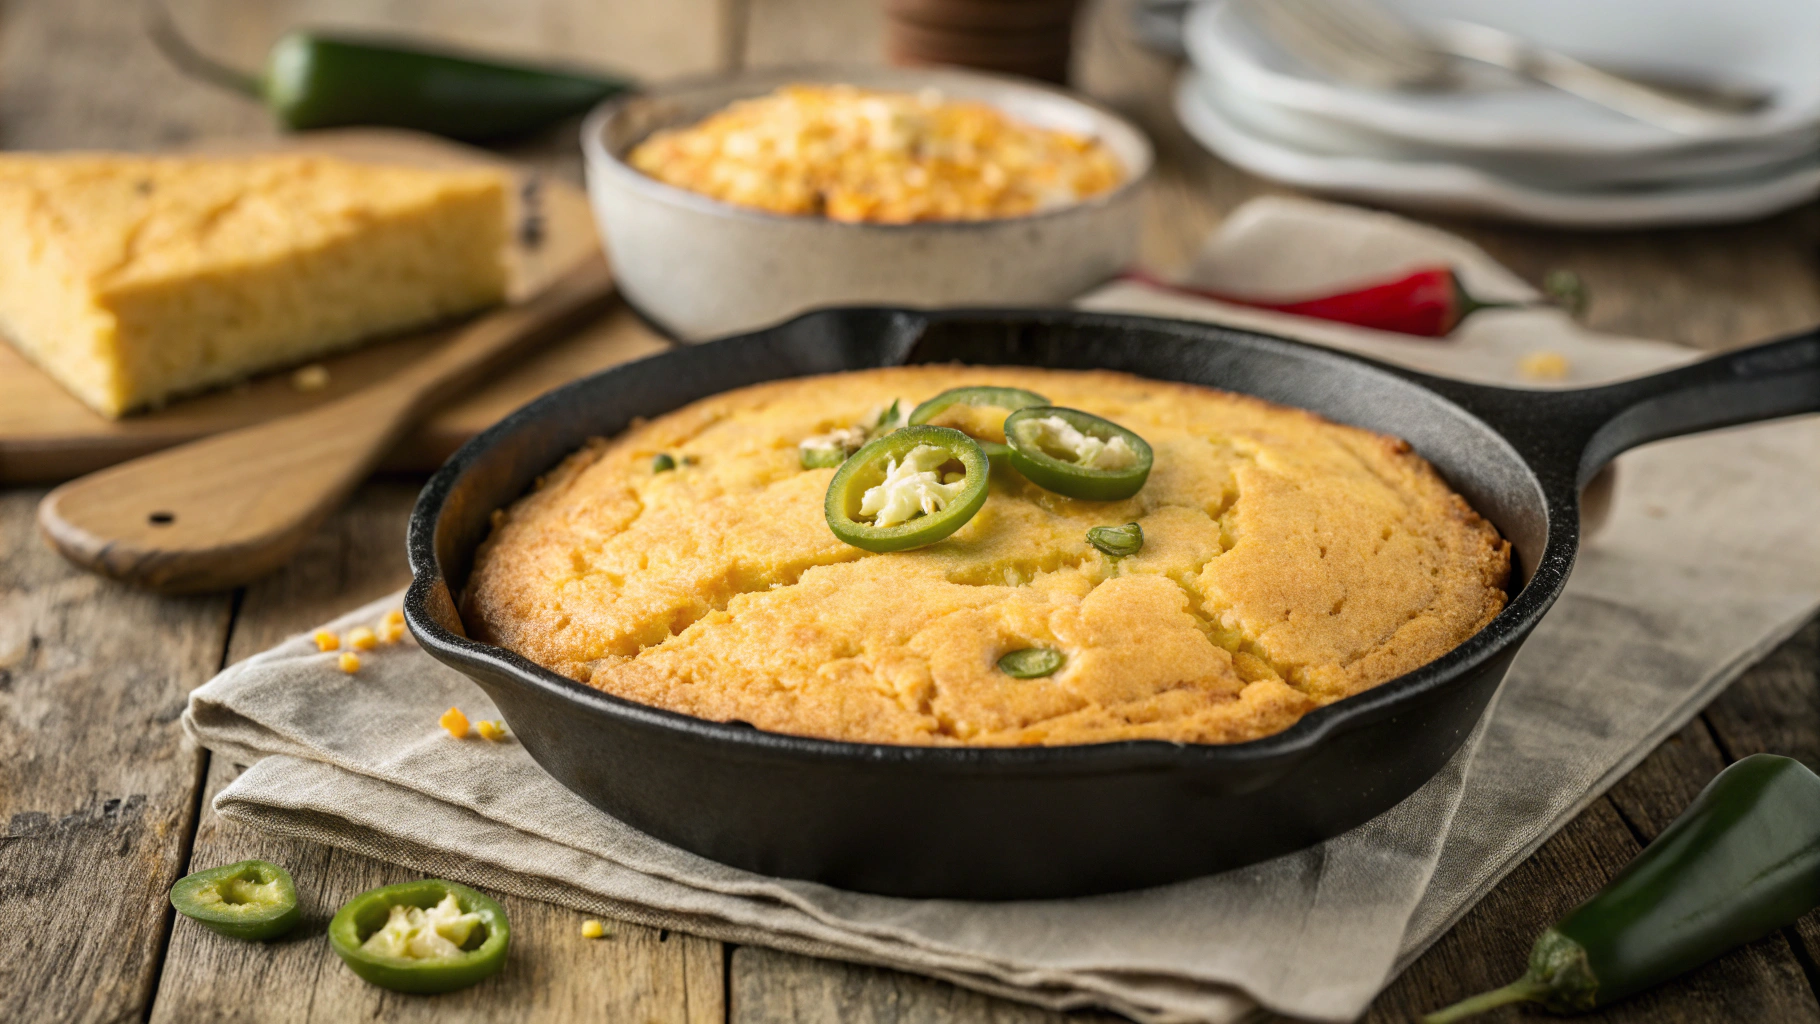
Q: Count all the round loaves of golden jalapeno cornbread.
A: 1